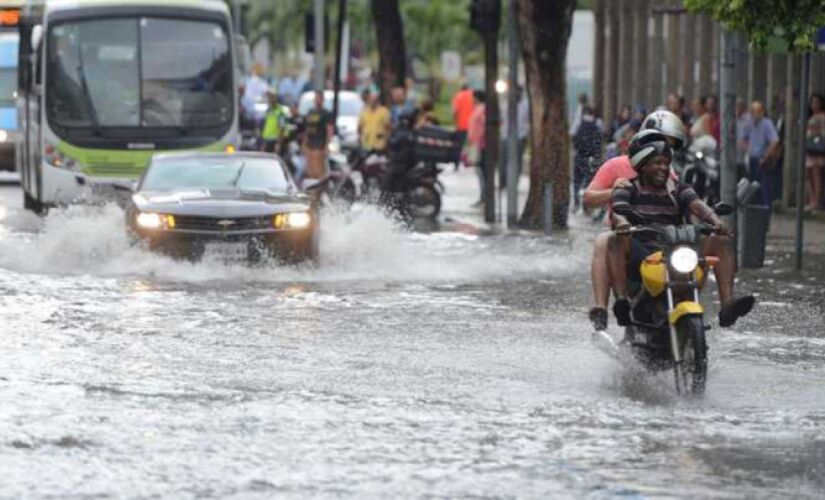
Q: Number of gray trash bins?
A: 1